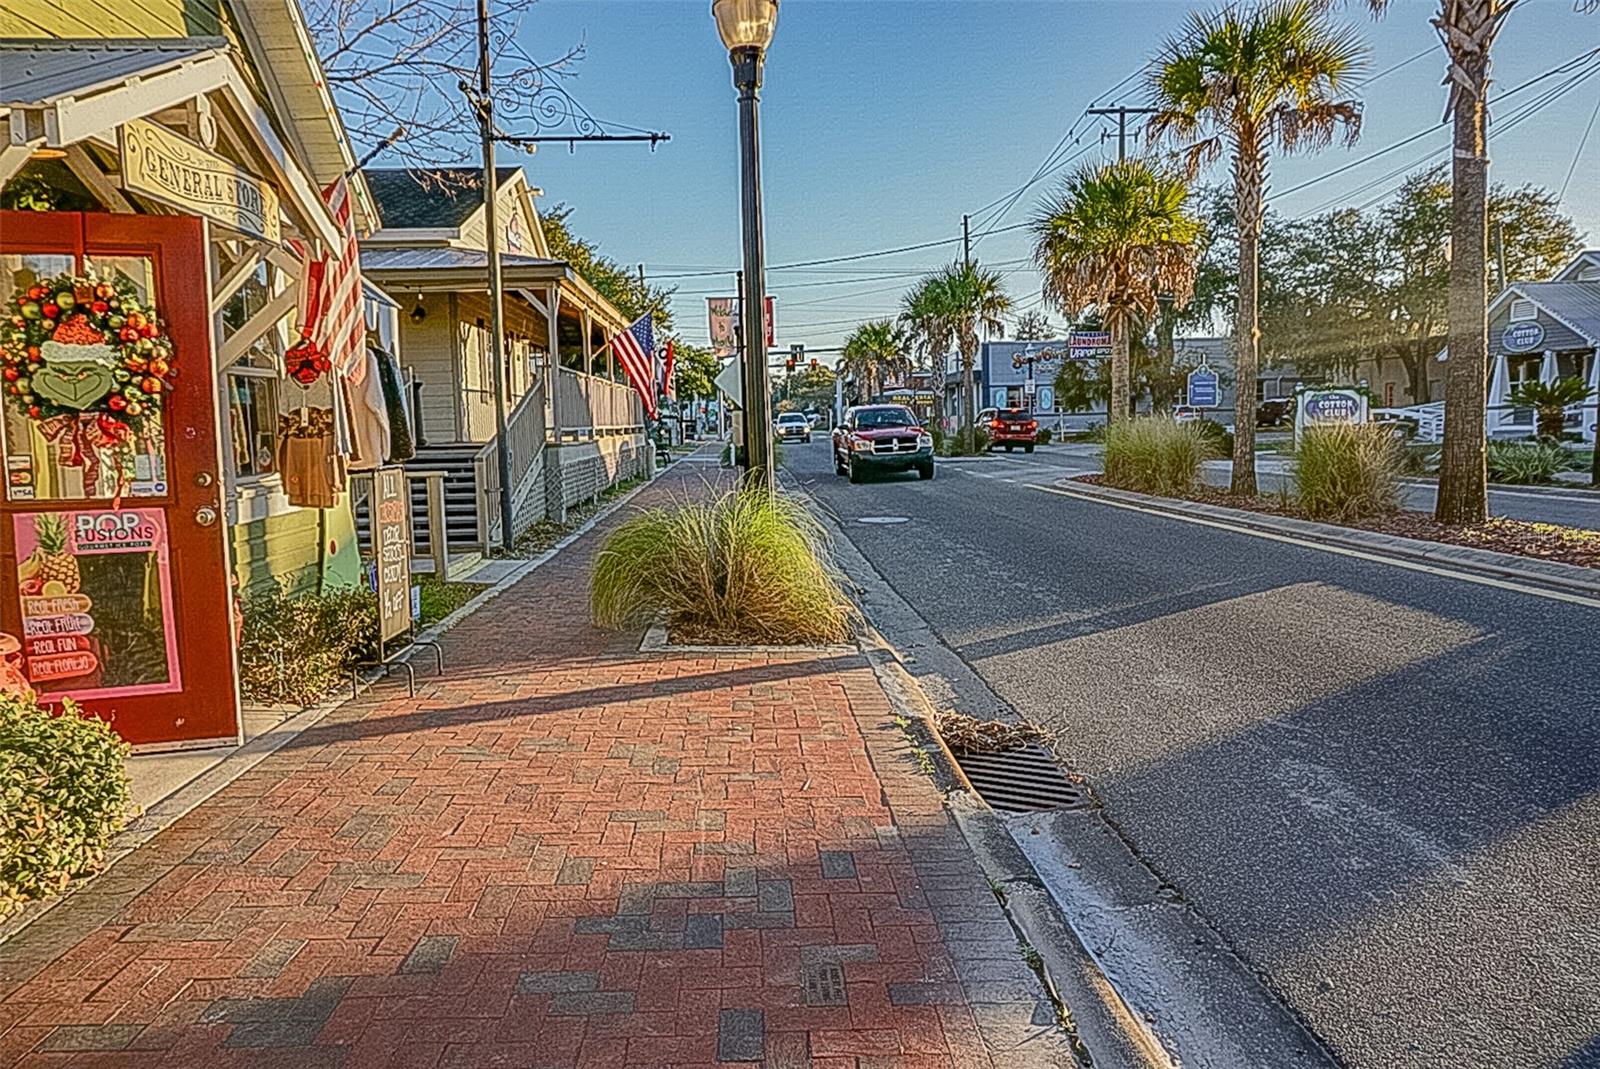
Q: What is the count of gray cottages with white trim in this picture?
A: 1